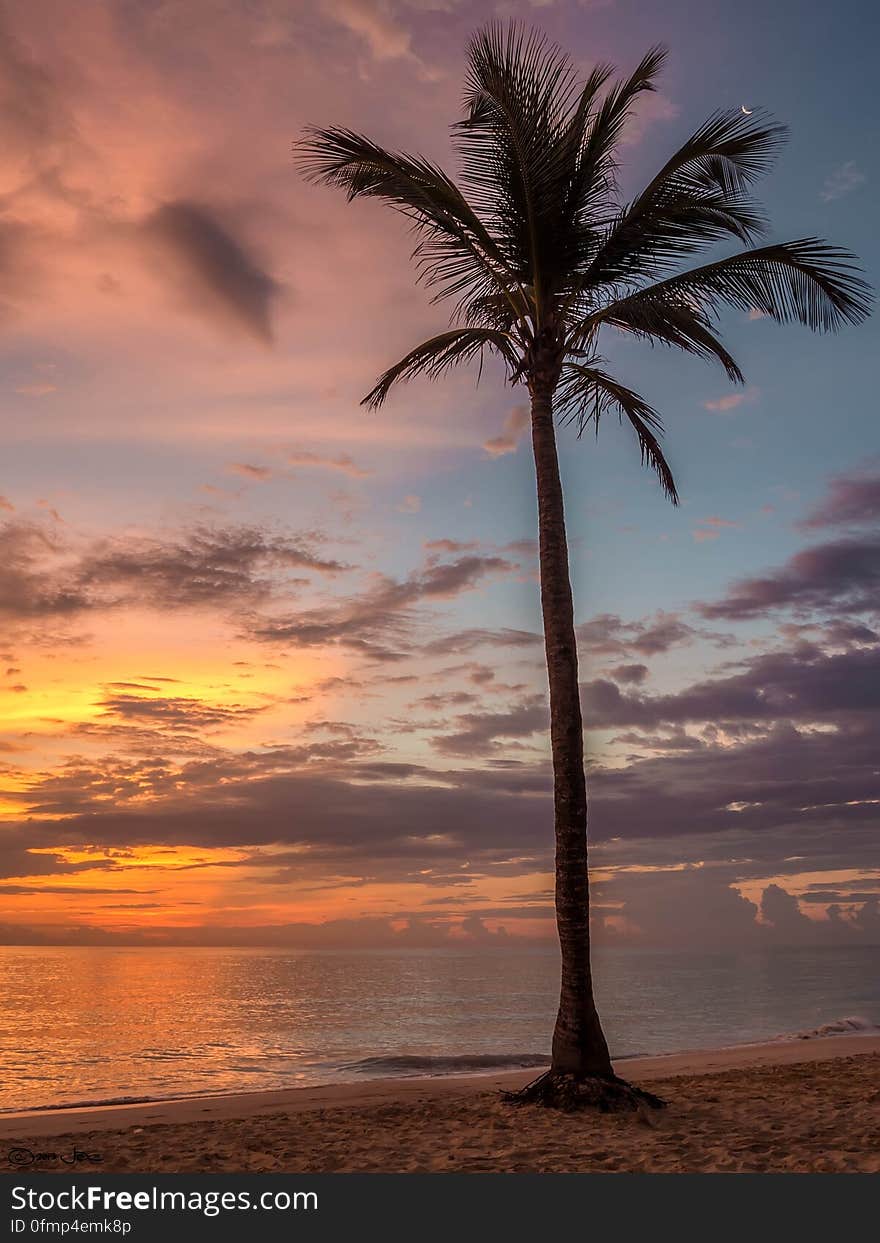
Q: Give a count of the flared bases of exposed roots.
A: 1